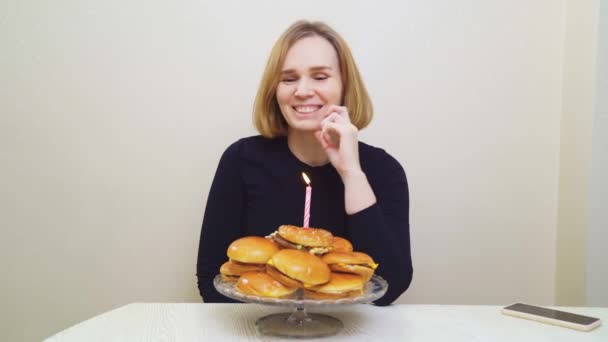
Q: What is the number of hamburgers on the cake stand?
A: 8